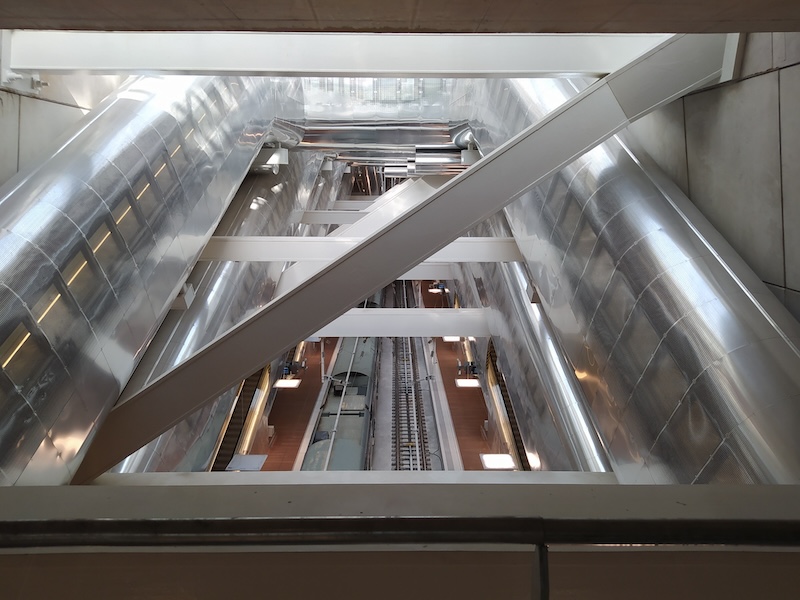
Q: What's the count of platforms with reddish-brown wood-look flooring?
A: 2